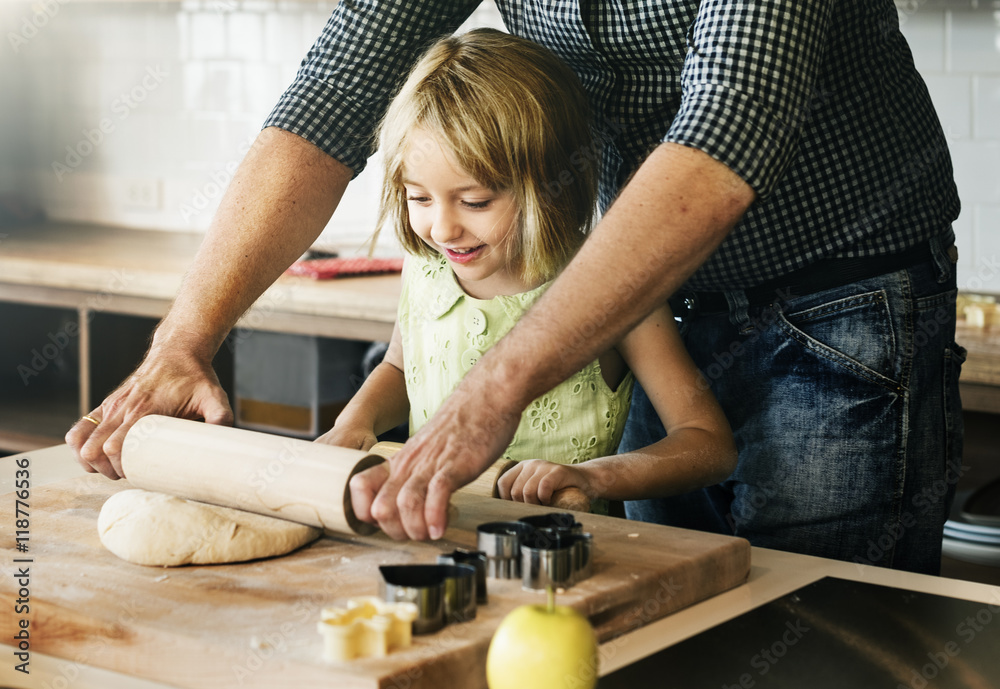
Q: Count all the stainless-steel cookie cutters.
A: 5